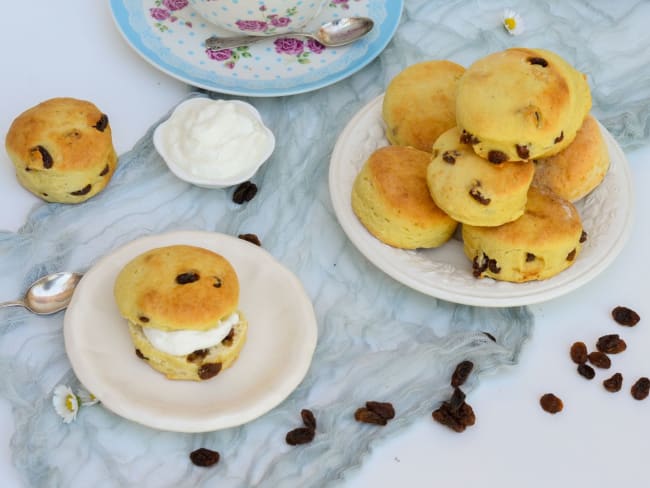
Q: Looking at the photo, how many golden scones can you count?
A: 8